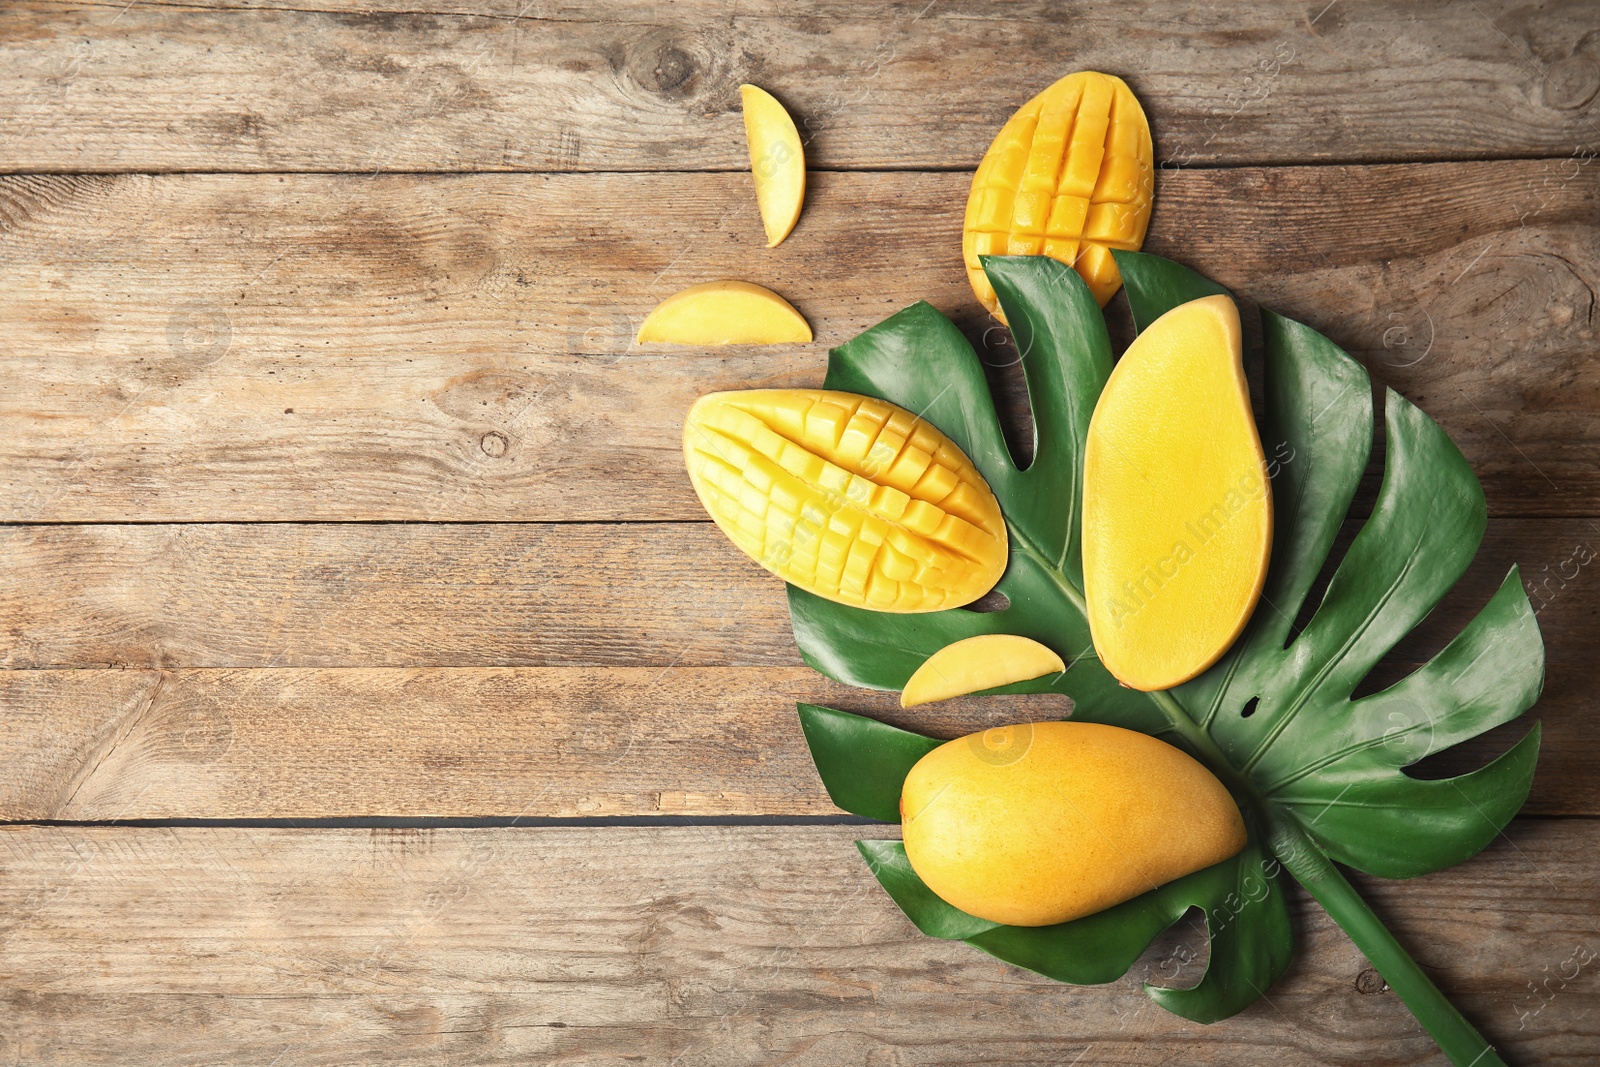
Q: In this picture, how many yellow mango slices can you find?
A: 3